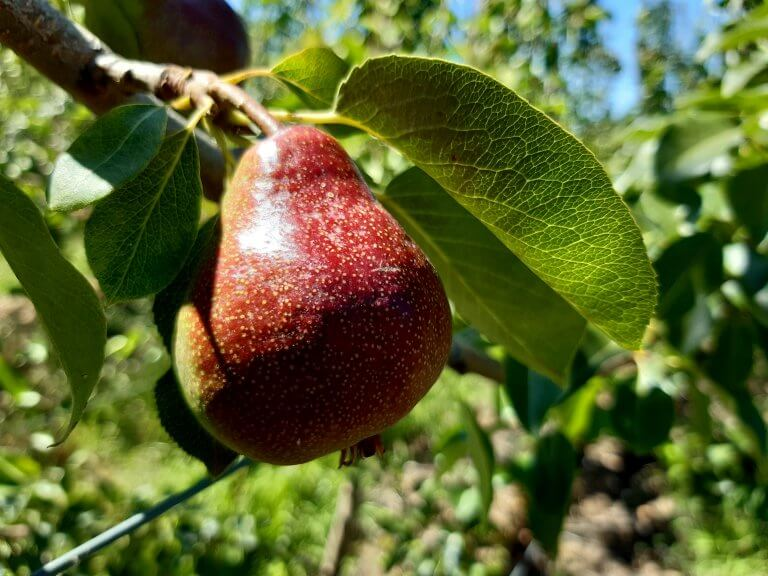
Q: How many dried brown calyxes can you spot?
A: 1